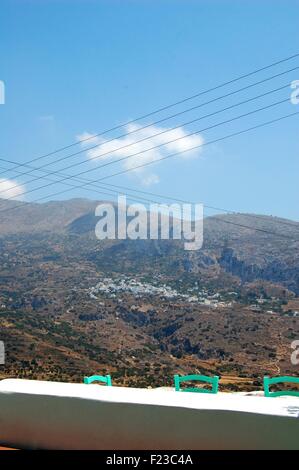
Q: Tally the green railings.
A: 3